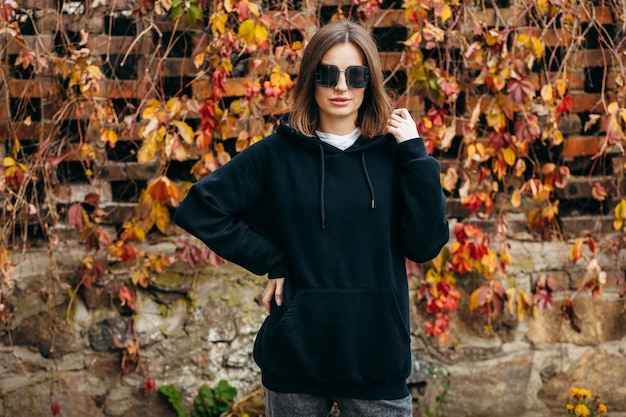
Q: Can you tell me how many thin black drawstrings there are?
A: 2